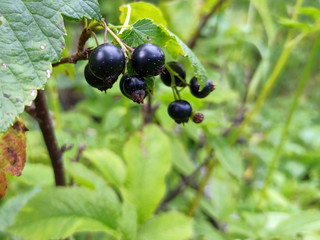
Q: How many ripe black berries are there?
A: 7